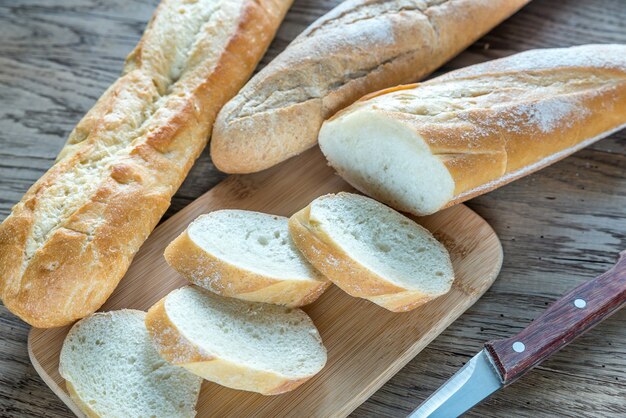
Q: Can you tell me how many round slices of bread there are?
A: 4